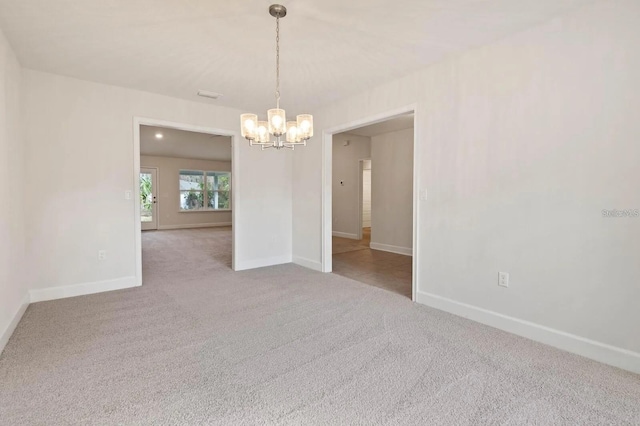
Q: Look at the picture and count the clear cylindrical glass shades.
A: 5